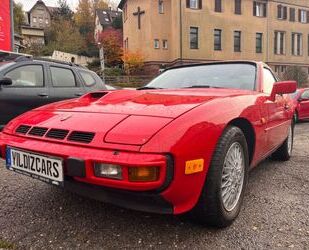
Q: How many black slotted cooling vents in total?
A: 4